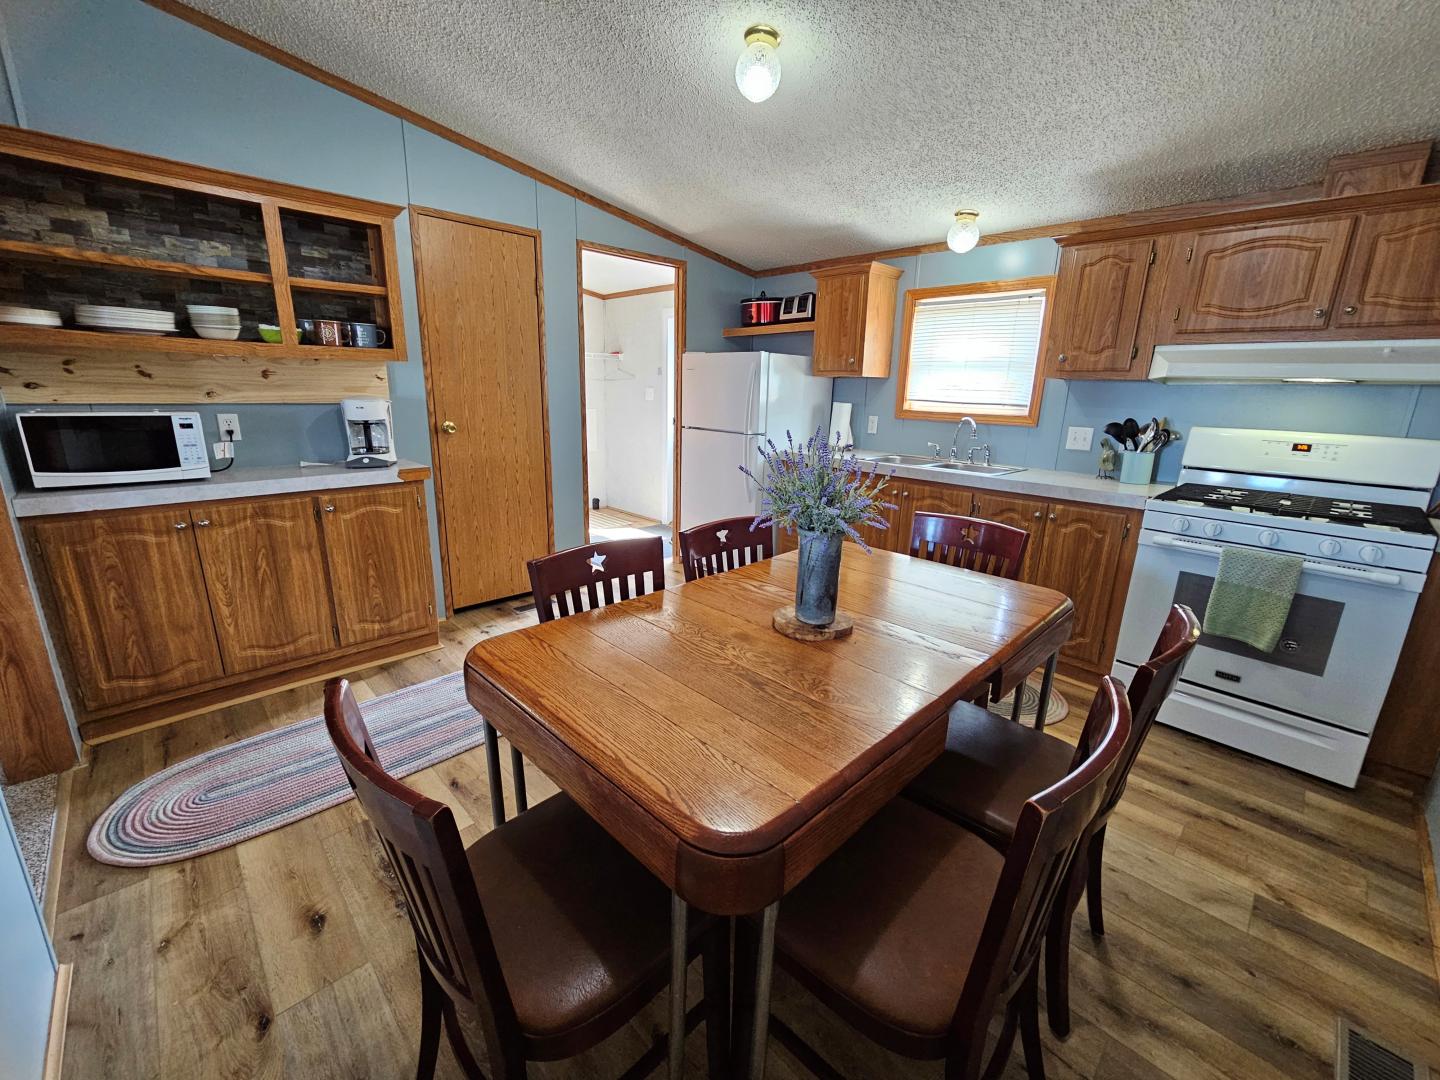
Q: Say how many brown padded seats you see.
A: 3